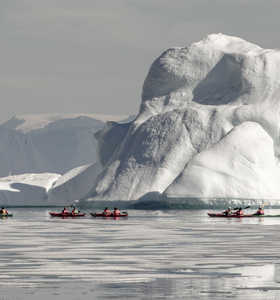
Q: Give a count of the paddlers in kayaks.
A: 8